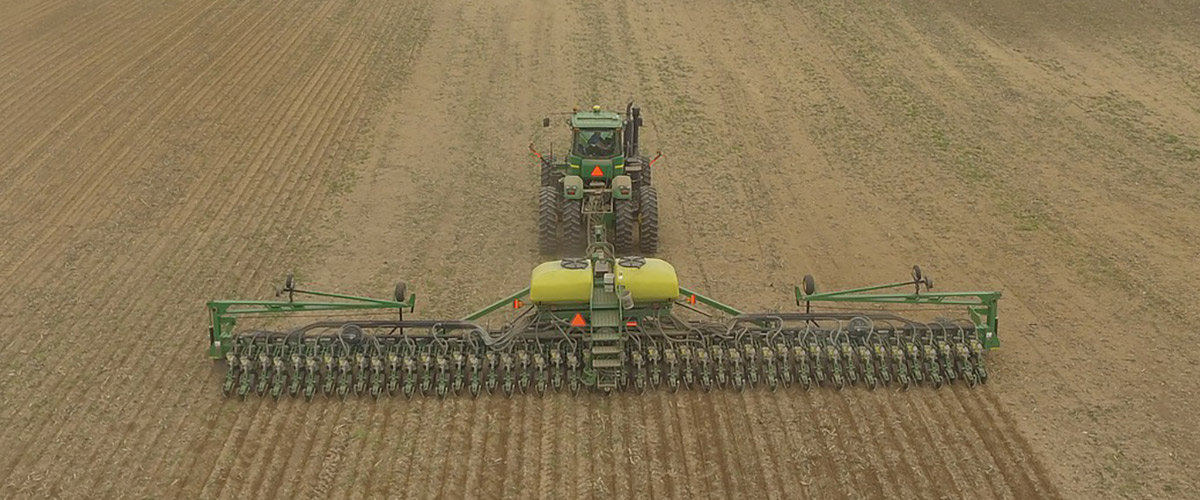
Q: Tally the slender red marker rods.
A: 2